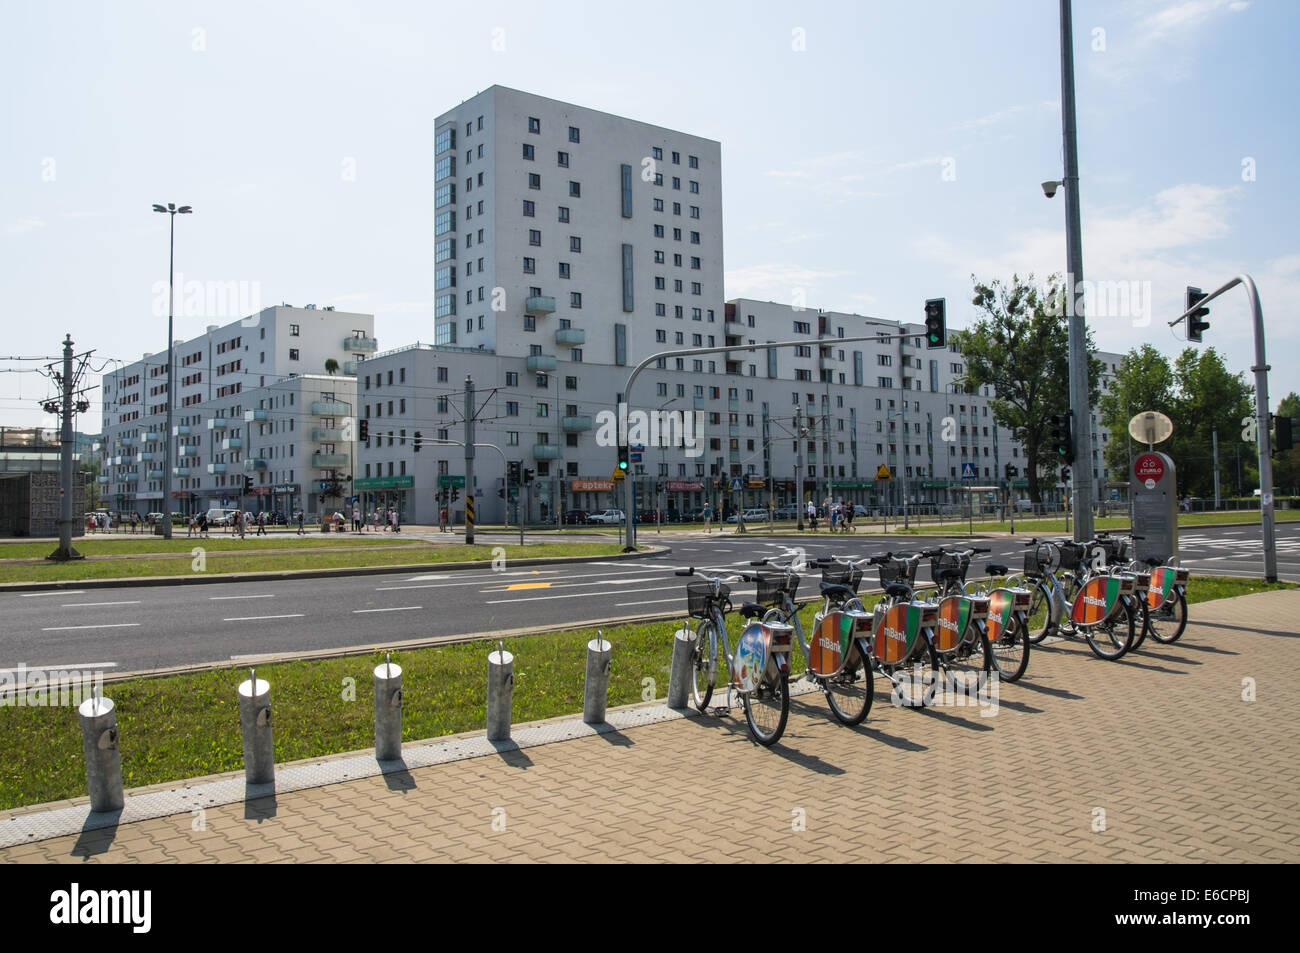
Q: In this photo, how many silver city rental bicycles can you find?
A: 8